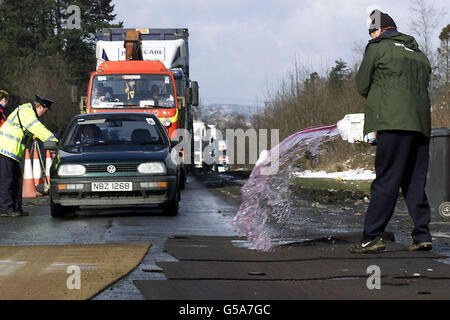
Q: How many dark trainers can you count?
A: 2